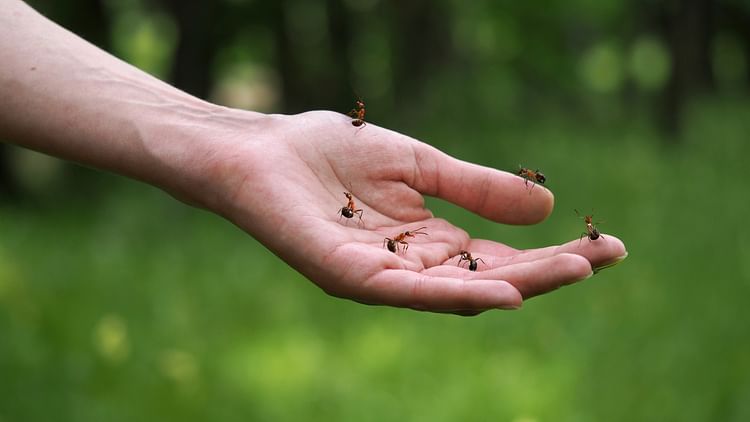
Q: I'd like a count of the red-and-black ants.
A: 6